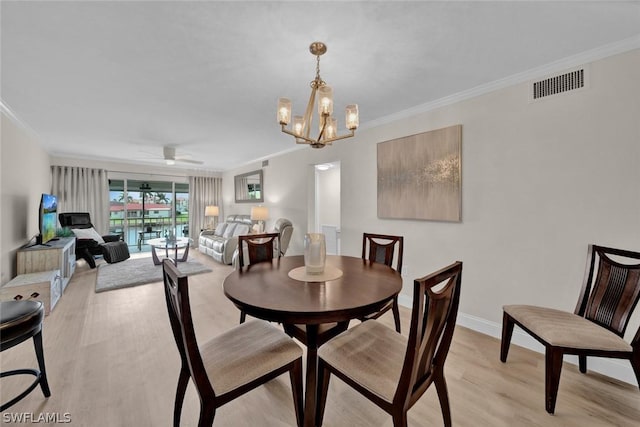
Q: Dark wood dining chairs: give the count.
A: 5